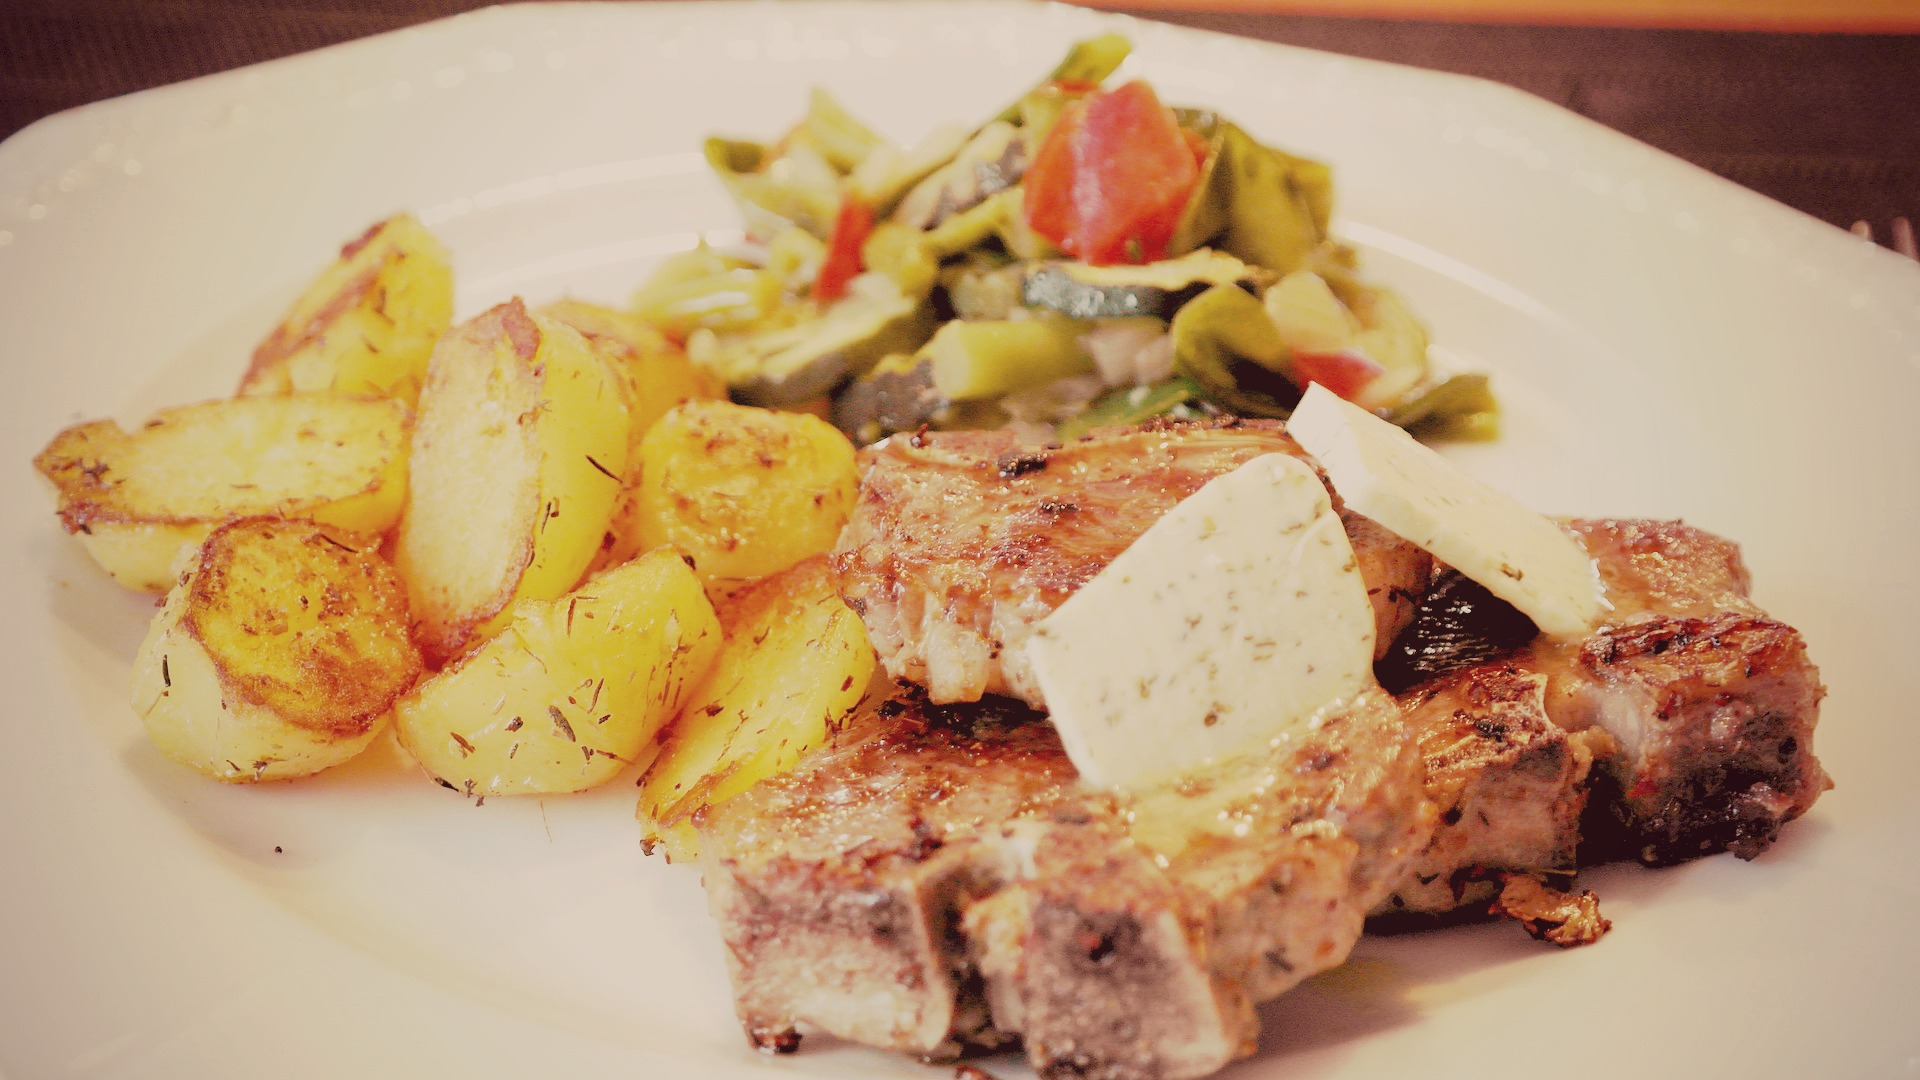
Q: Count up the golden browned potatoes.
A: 8